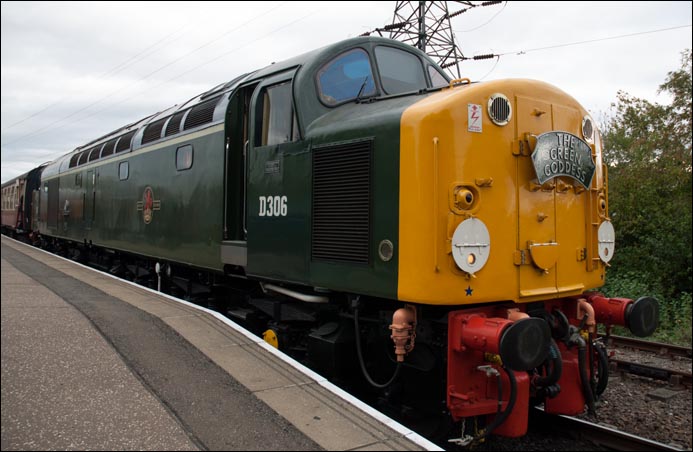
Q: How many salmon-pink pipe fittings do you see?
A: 3